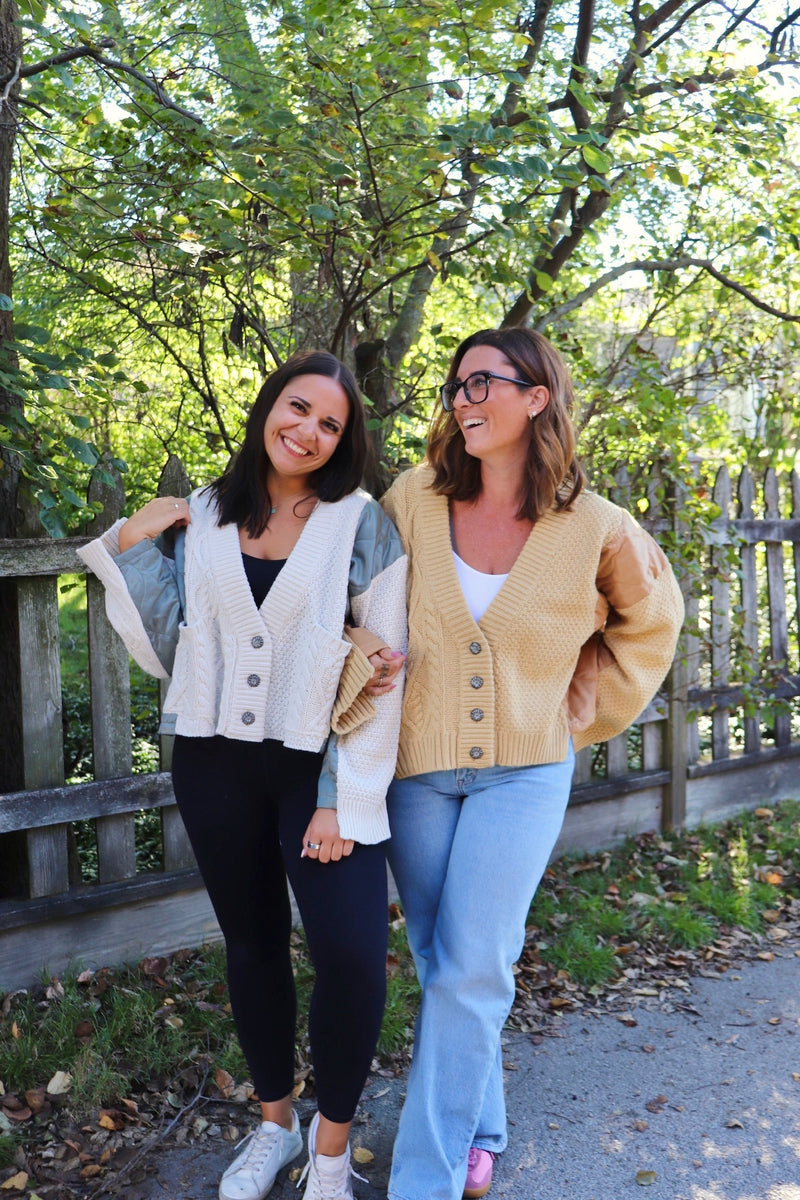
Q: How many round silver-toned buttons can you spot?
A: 7